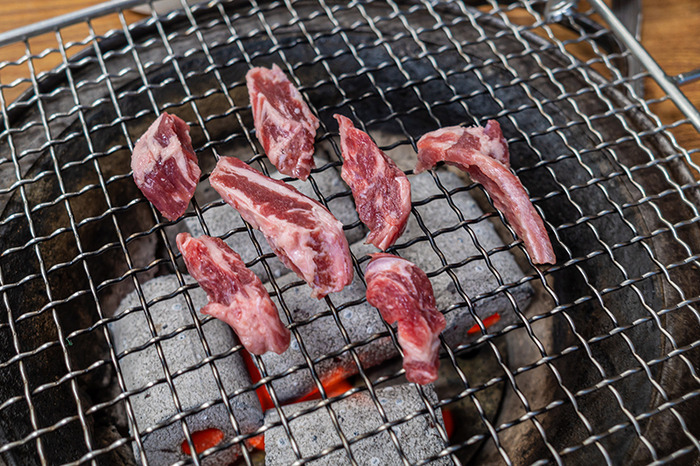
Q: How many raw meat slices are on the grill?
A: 7